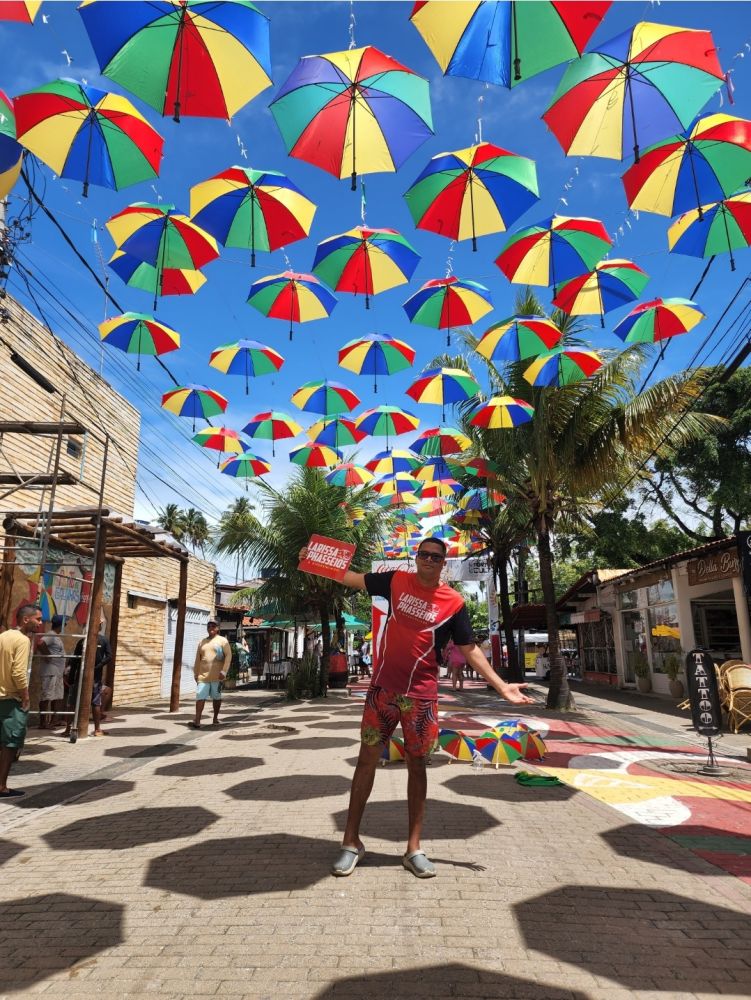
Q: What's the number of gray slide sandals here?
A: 2